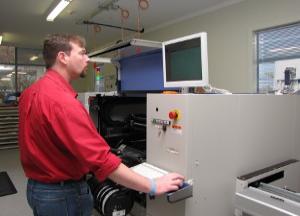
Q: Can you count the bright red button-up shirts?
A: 1